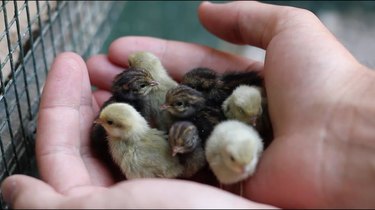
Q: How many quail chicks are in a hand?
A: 8